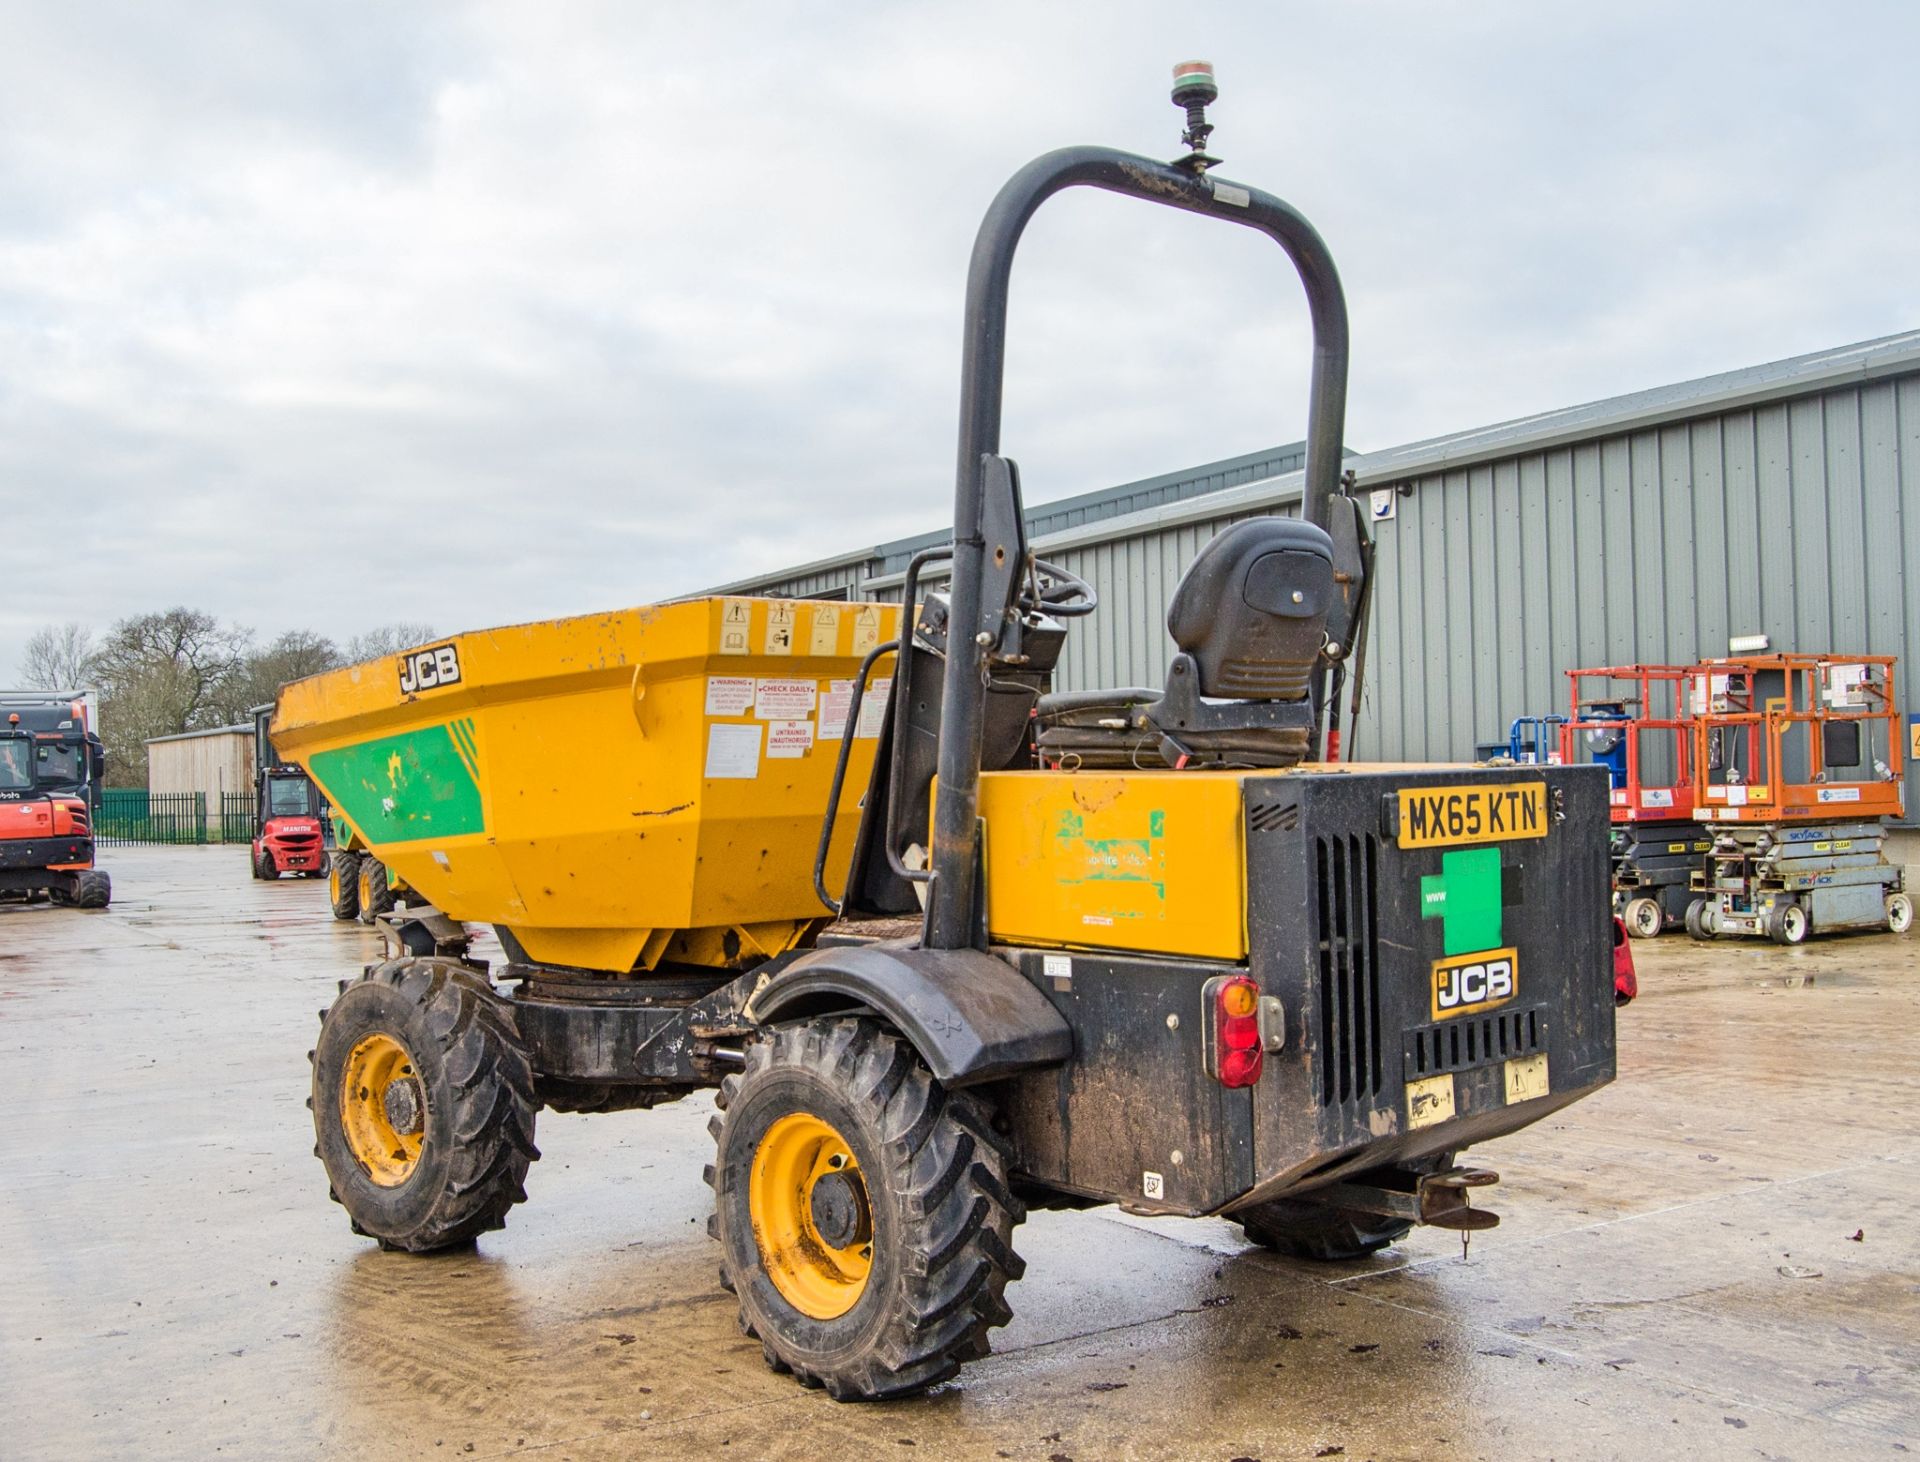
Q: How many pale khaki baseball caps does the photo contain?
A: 0